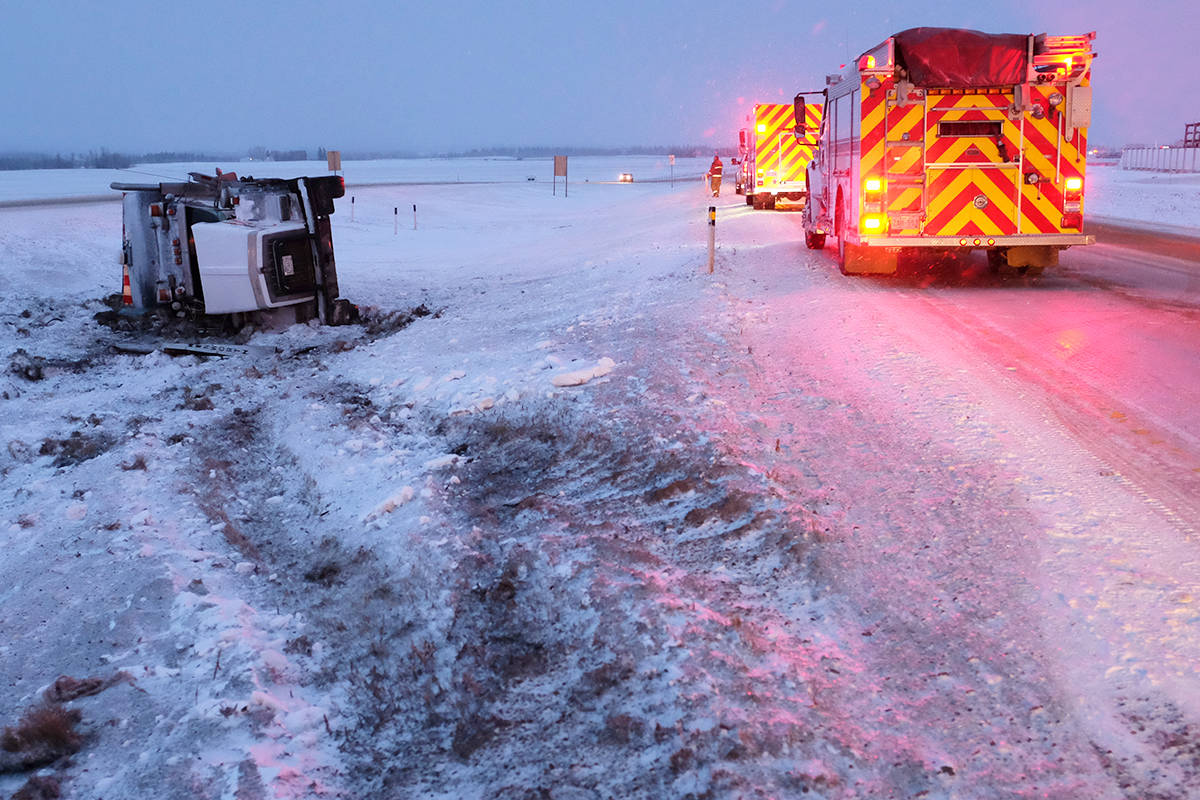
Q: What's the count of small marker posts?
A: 4